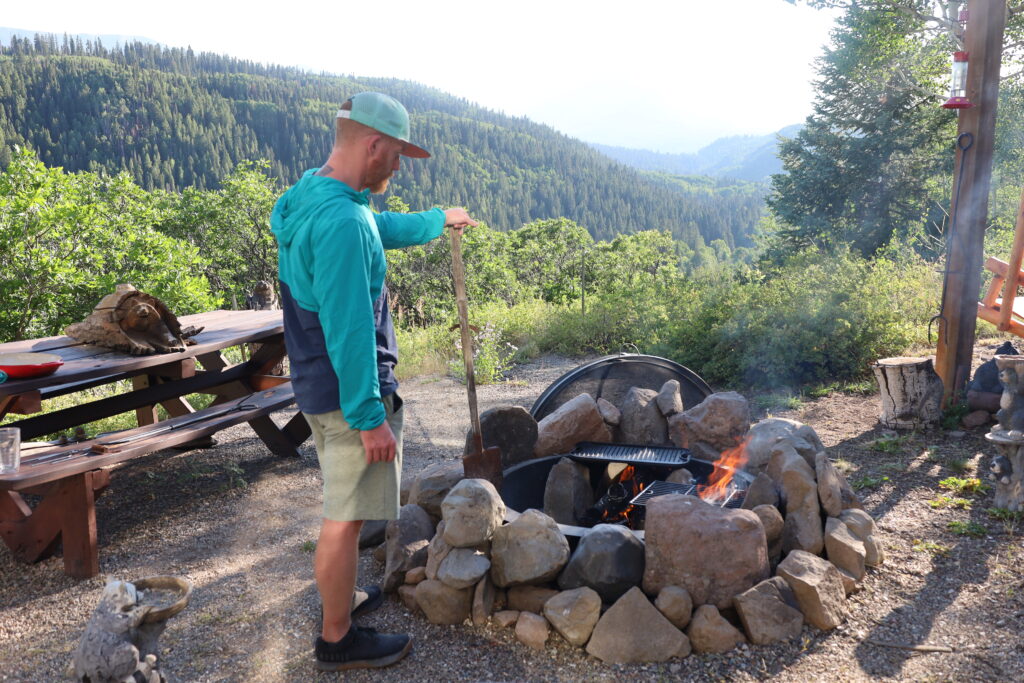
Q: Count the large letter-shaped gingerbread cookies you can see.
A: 0